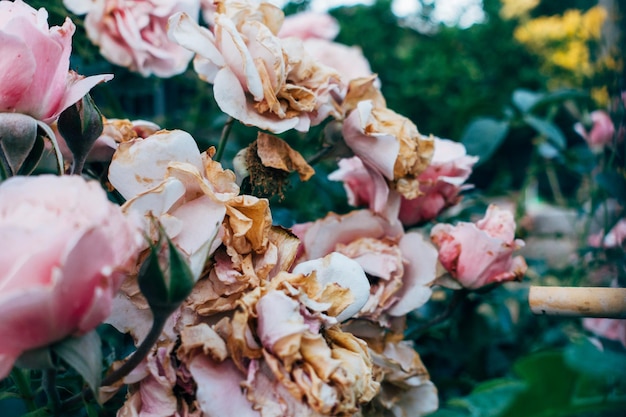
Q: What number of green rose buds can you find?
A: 2